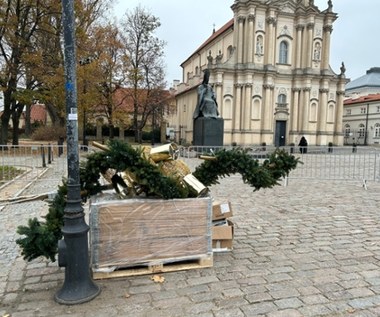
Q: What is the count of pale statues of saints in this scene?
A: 2